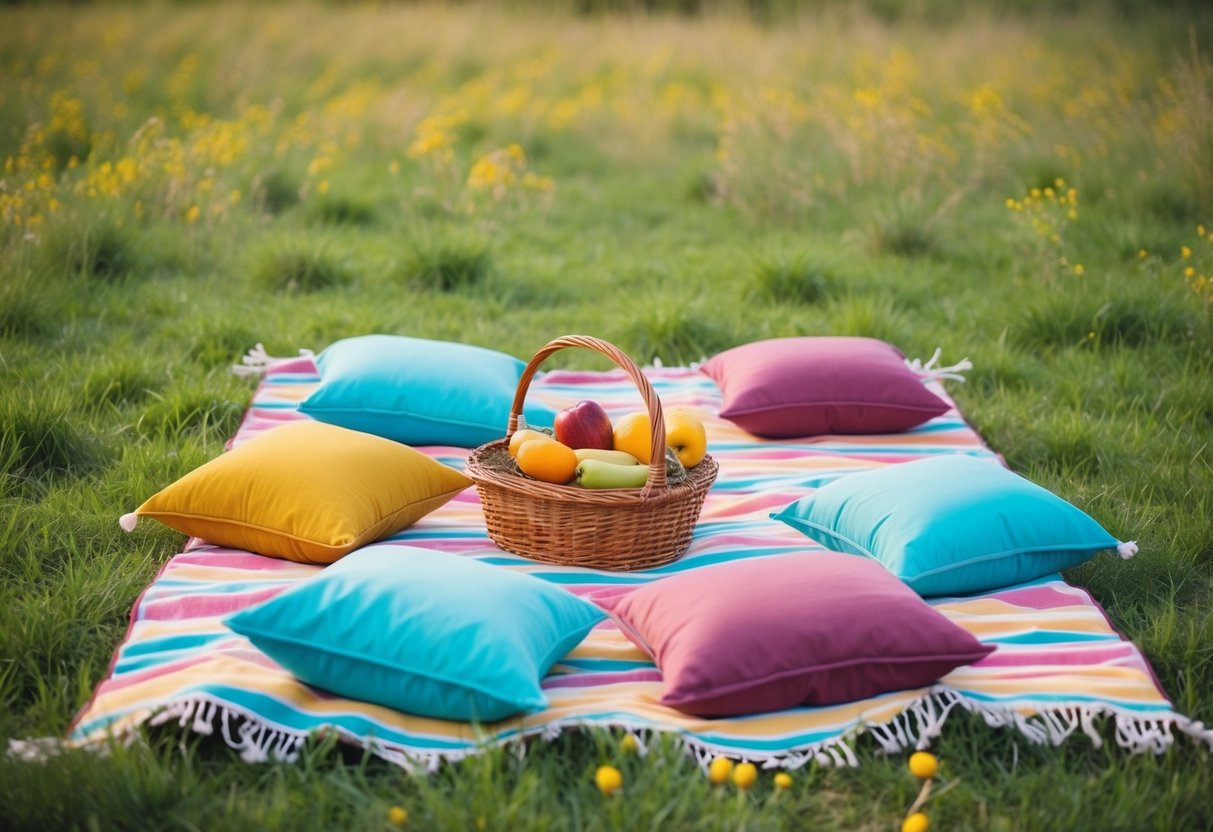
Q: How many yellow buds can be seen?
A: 8